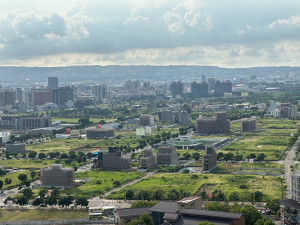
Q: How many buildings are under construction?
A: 8